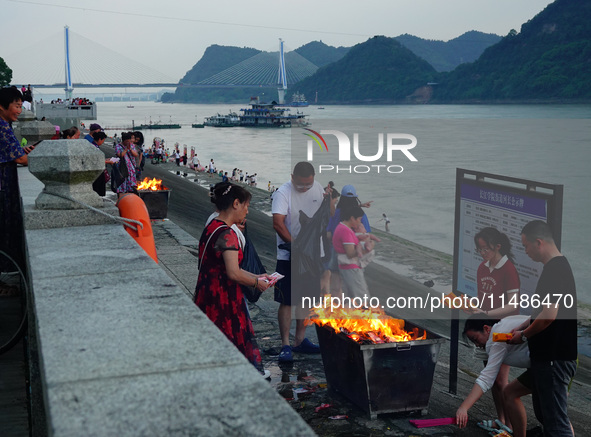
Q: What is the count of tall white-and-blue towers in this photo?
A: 2